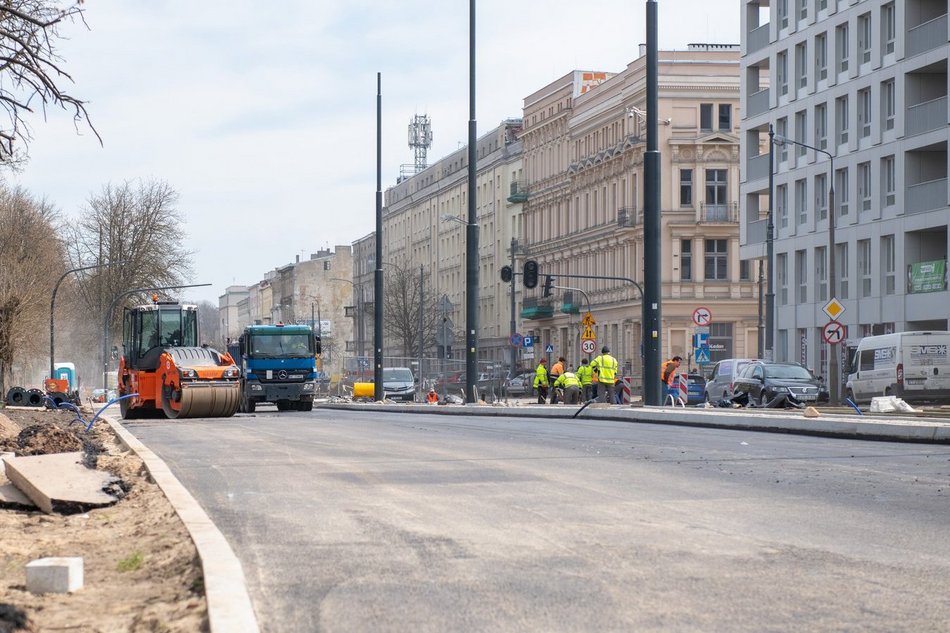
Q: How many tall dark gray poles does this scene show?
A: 3